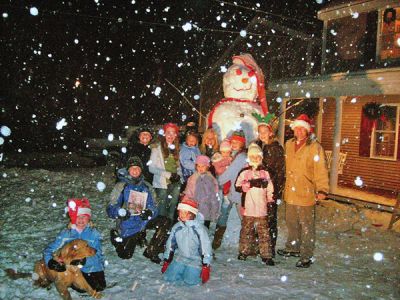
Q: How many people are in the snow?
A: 13